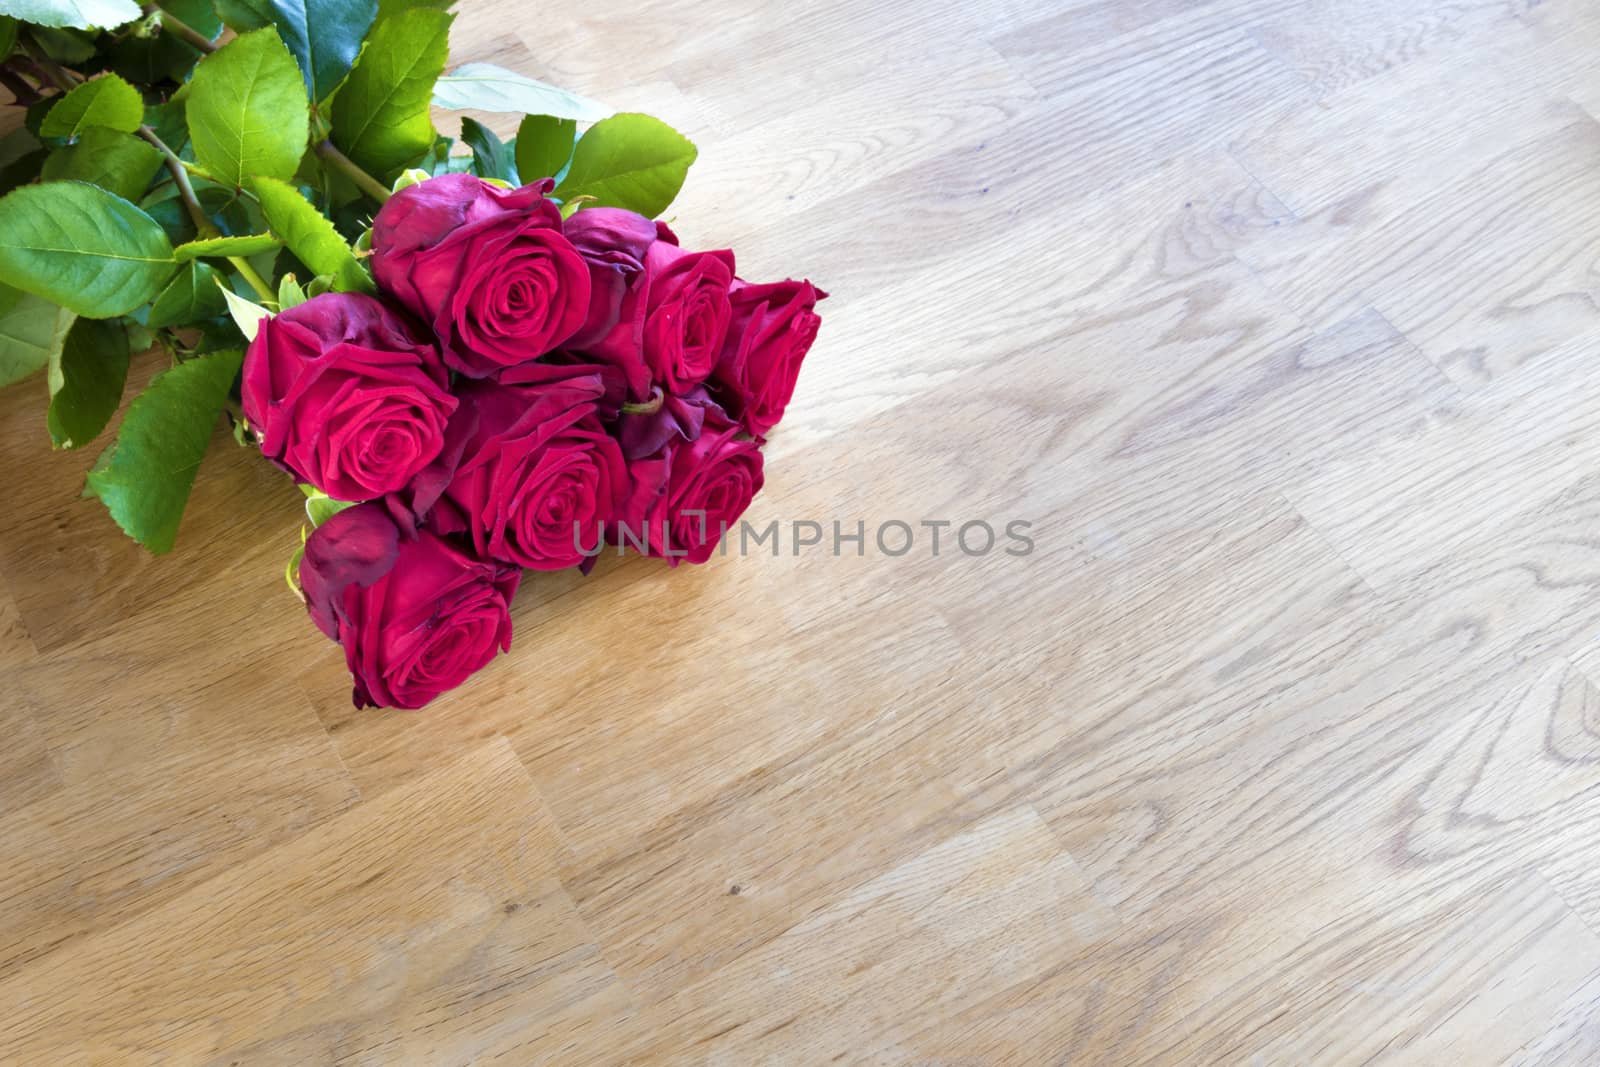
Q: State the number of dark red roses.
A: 7